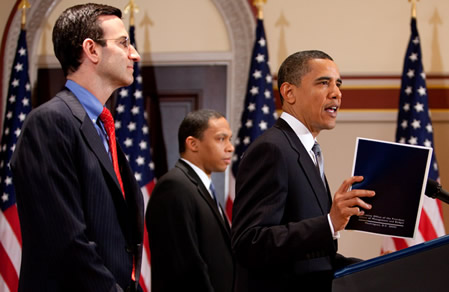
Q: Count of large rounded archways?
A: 1